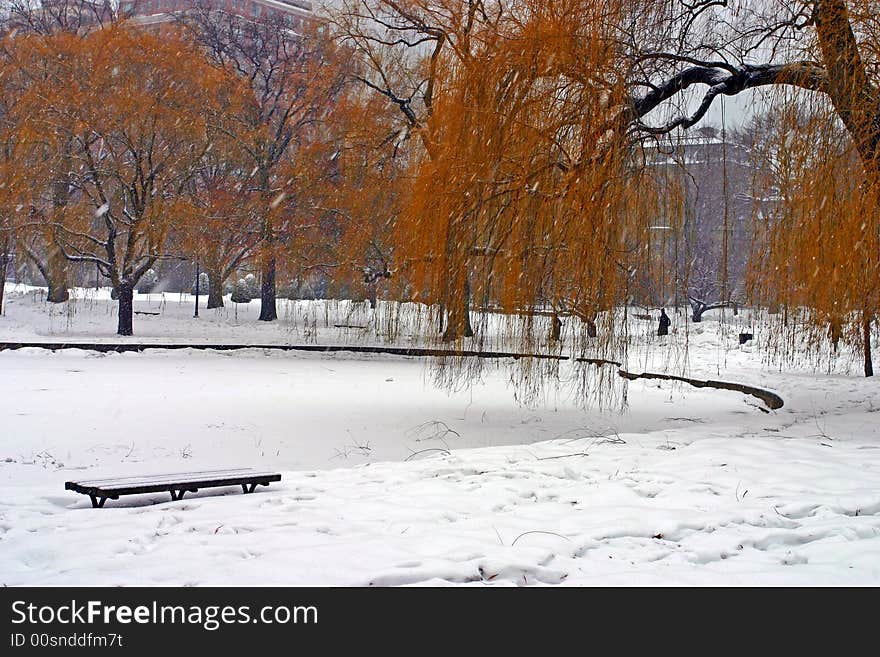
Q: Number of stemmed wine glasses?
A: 0